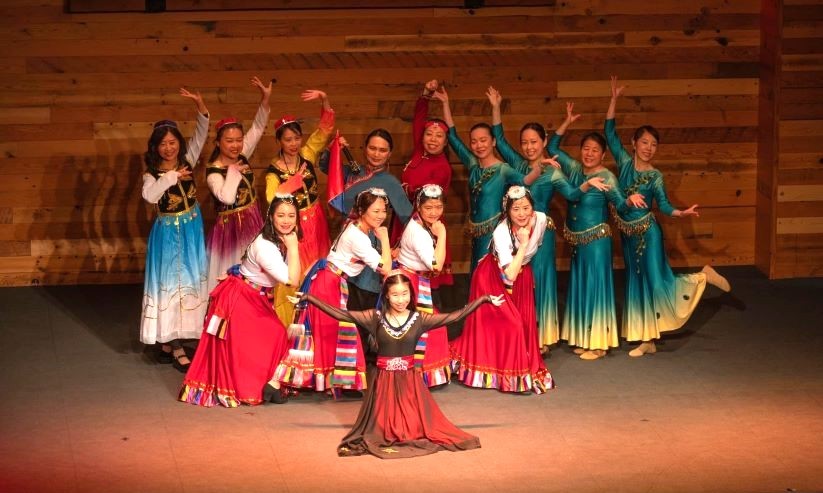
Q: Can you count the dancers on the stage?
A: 14